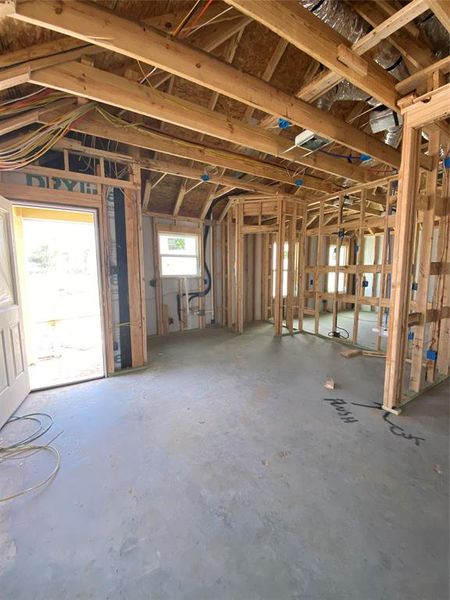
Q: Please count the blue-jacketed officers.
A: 0